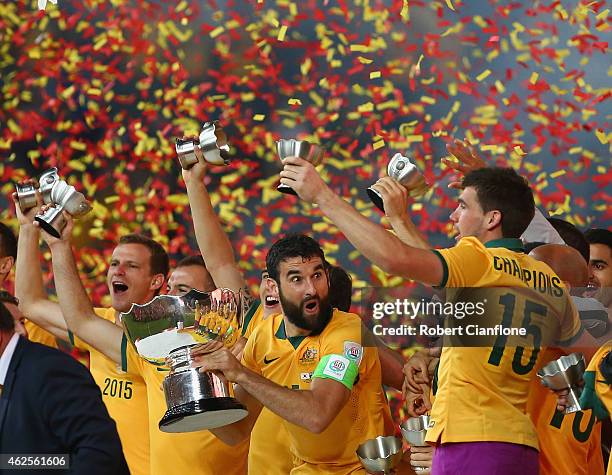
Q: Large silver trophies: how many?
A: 1